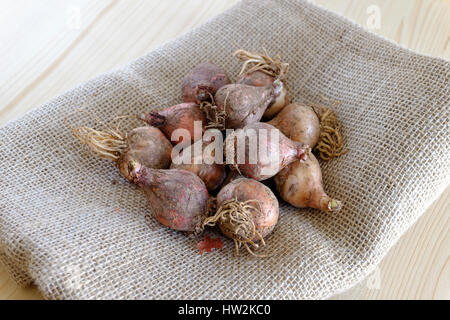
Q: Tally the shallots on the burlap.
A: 11